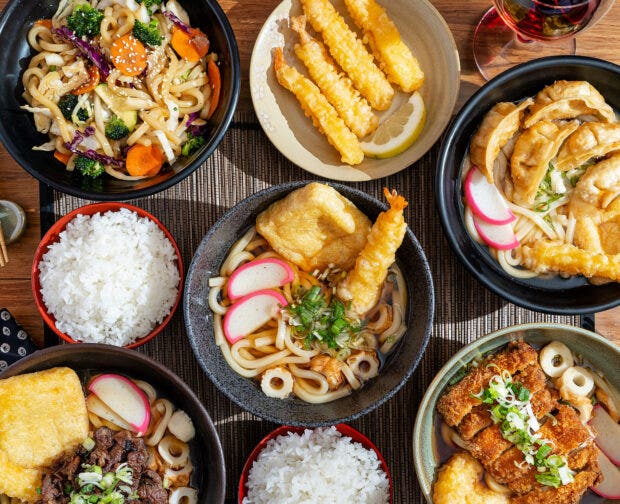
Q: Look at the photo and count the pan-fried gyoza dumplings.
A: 5